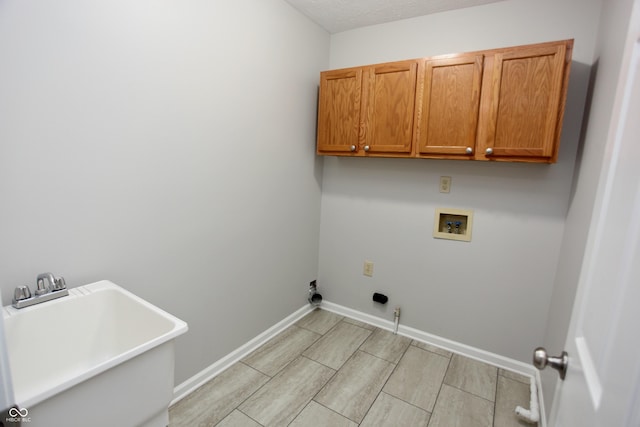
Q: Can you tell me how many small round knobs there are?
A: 4